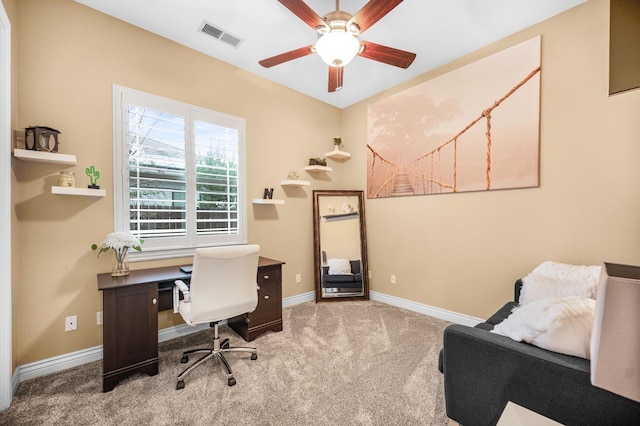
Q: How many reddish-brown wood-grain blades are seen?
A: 5